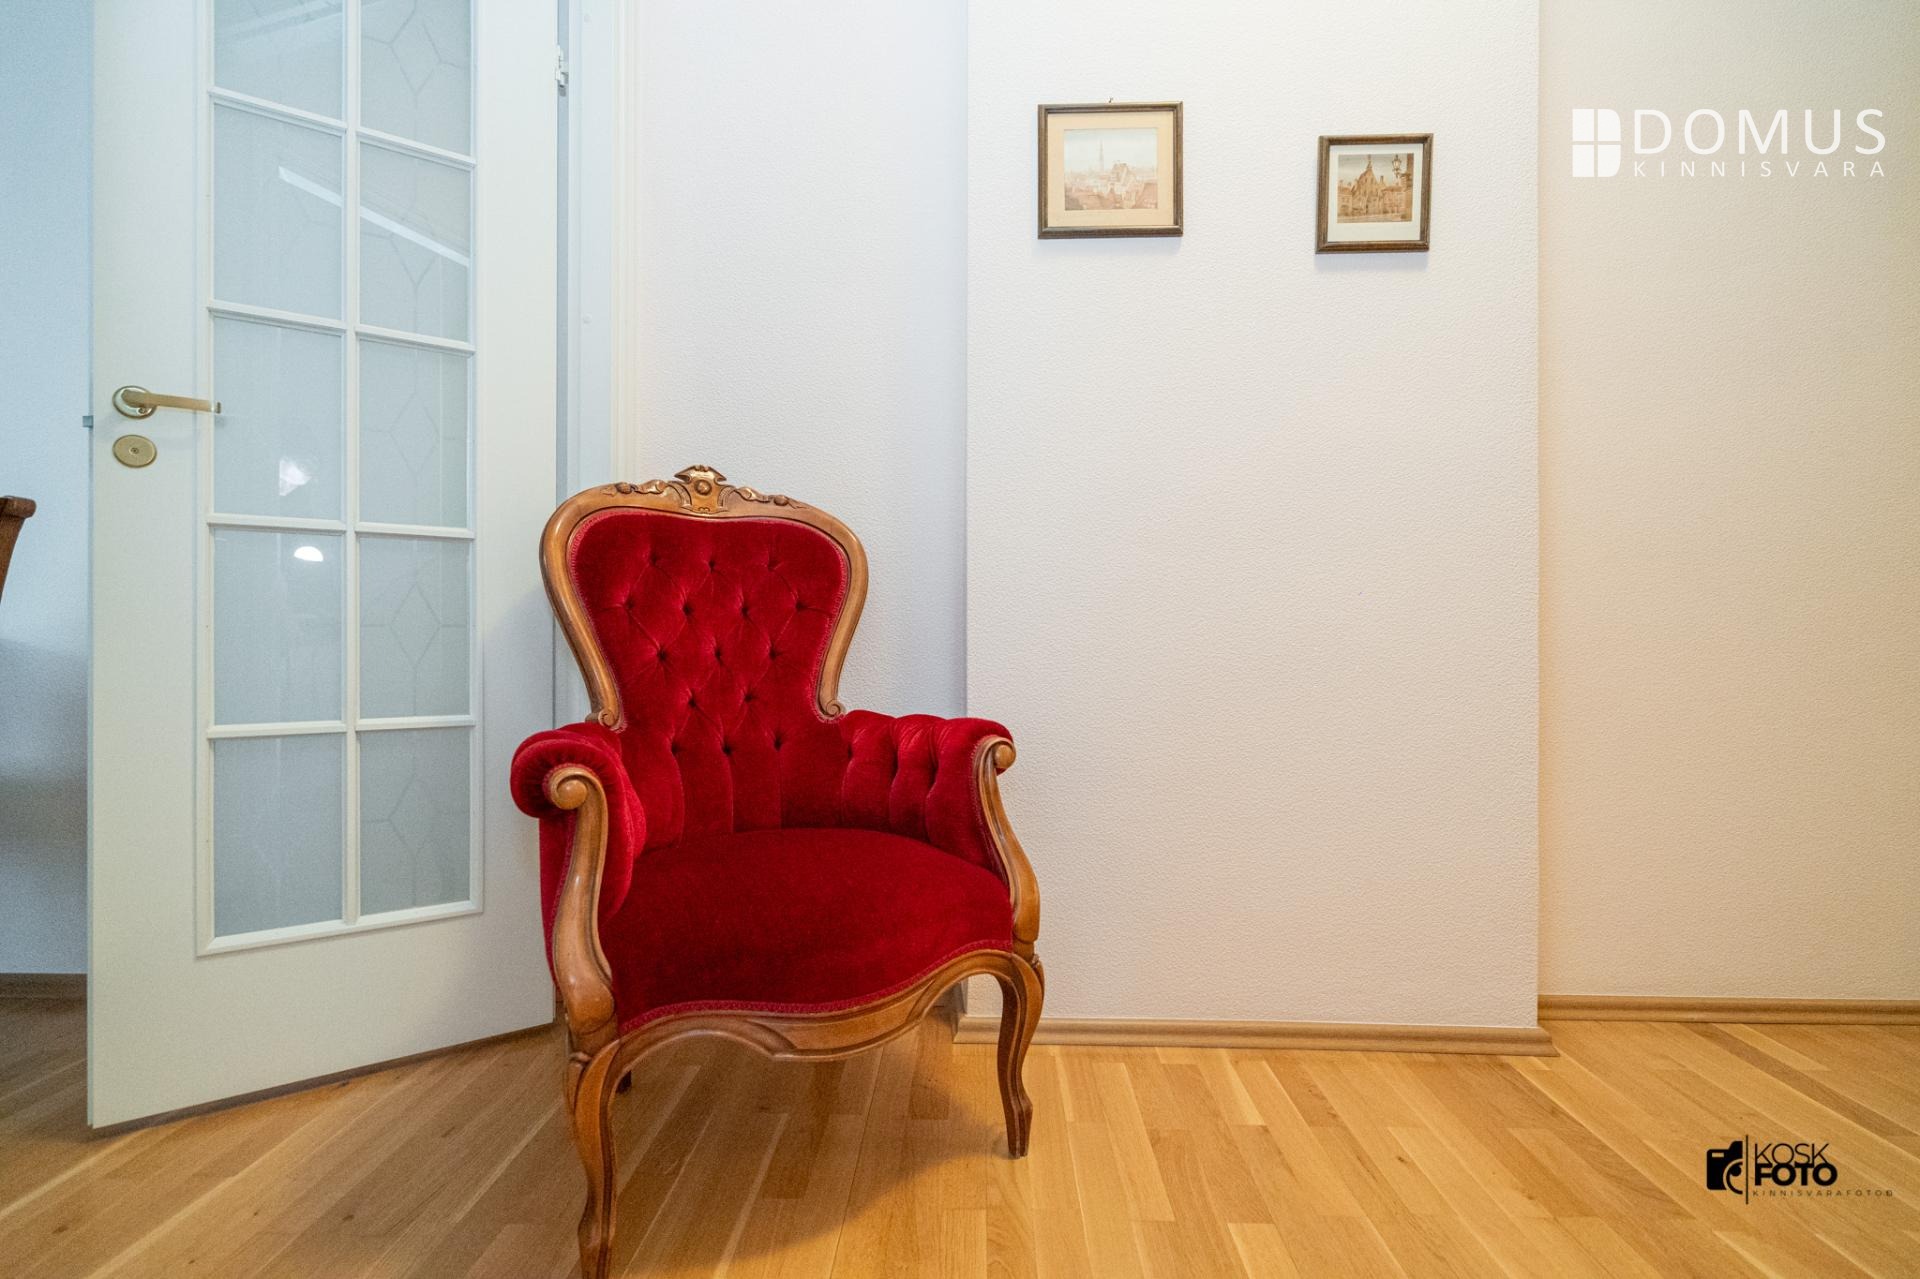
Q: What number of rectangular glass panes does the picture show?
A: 10